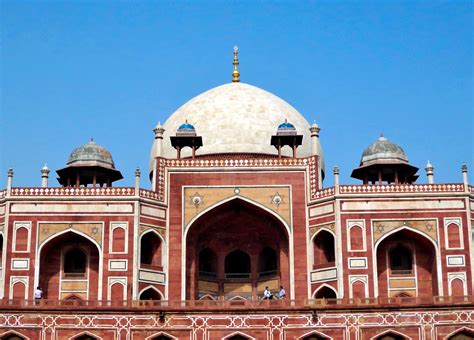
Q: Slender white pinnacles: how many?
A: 8